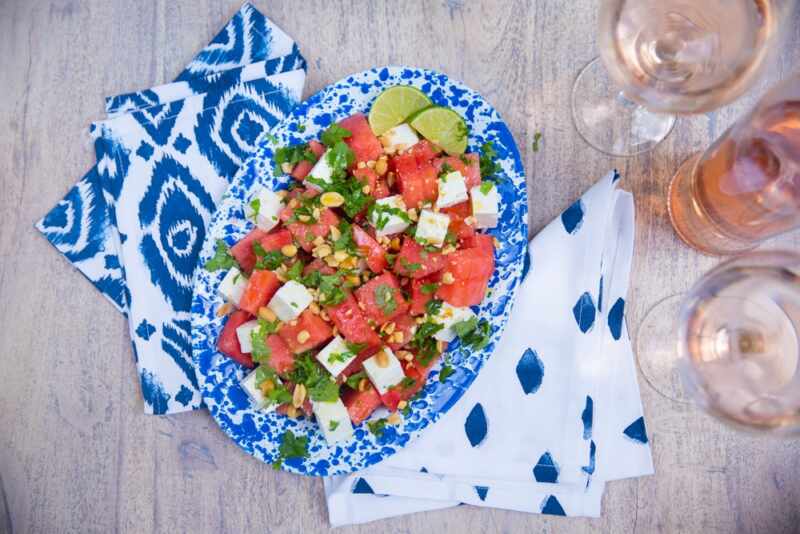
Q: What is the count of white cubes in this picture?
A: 15